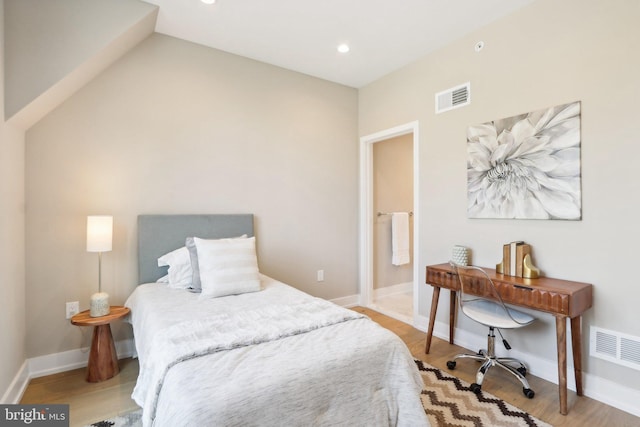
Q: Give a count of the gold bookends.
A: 2